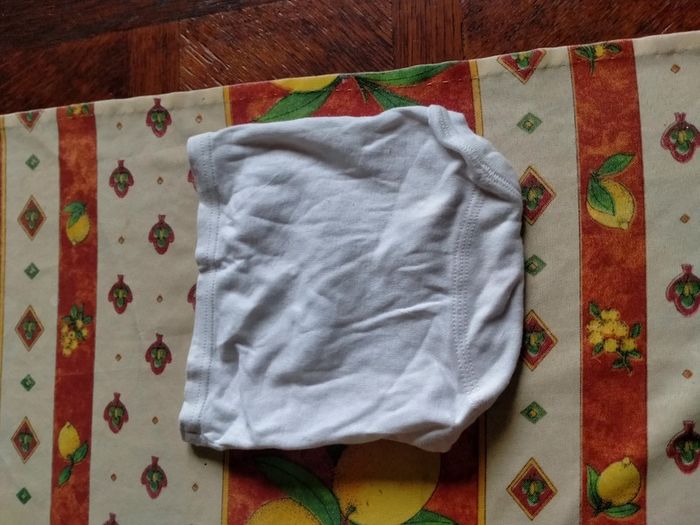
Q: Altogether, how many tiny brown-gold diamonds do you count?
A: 12